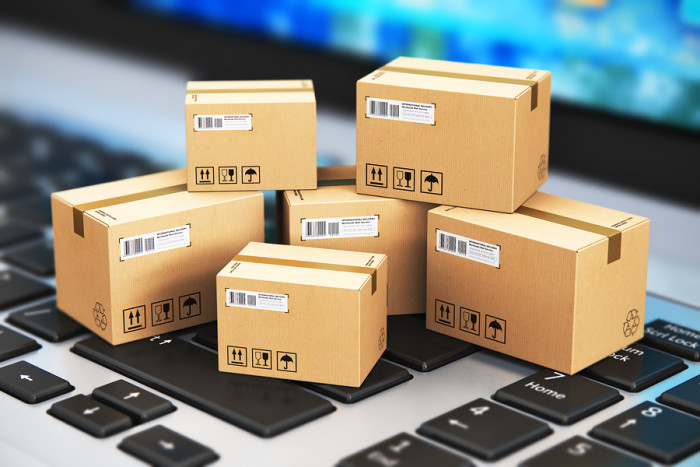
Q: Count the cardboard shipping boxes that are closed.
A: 6